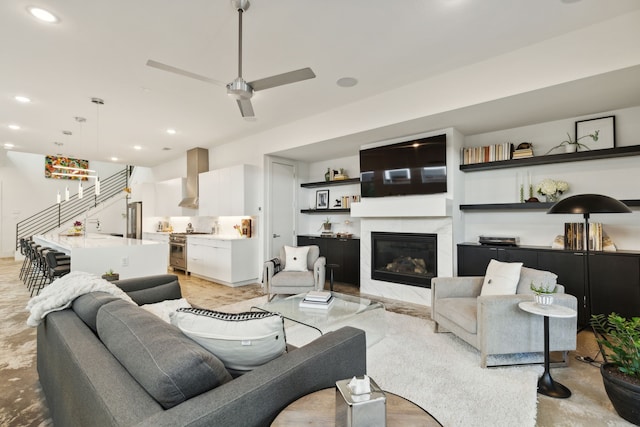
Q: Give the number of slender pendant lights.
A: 4